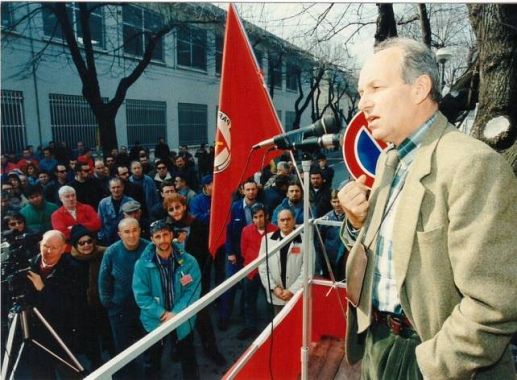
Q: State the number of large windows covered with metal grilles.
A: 4